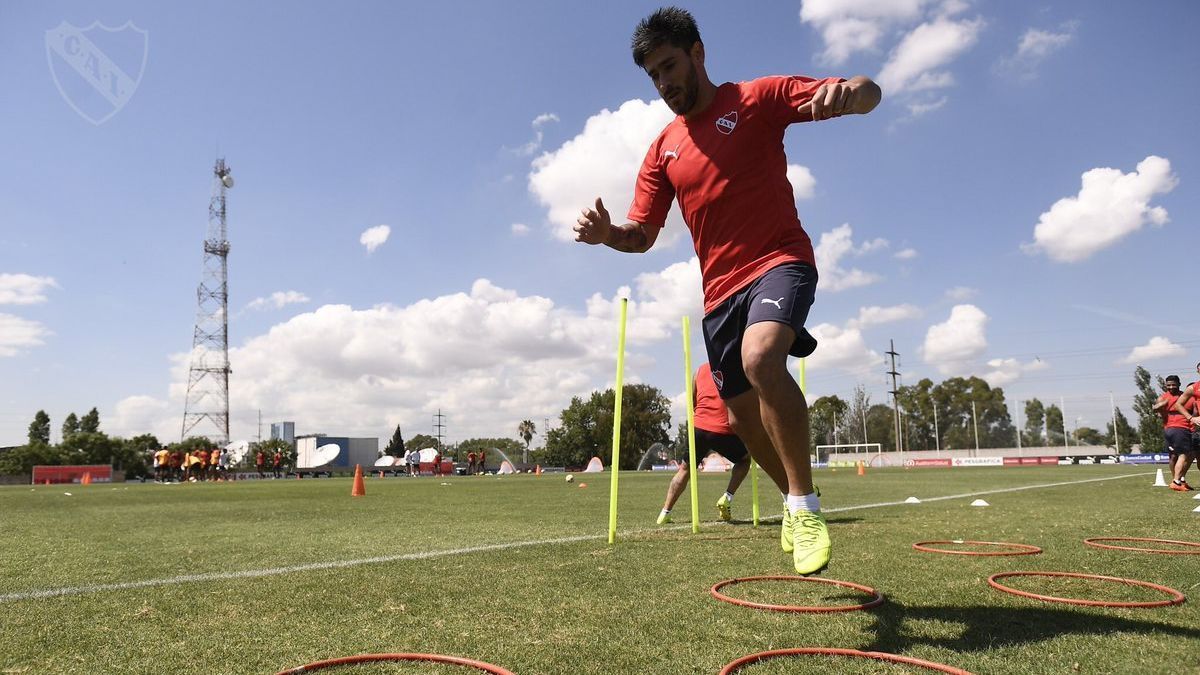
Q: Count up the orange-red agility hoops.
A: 6